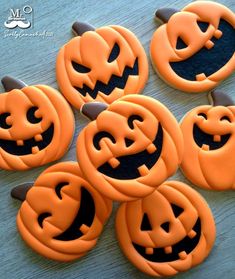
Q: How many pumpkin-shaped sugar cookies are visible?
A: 7